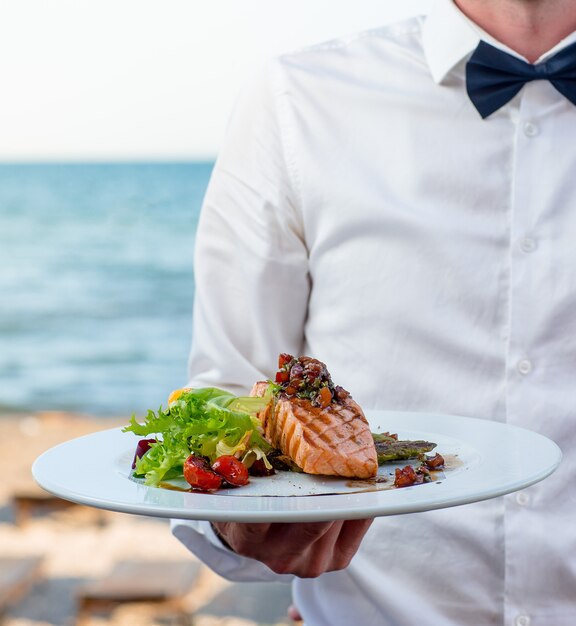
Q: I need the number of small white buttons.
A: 5